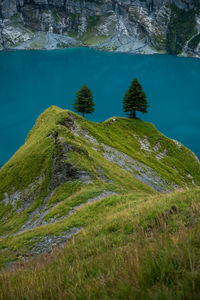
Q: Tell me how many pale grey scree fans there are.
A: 2